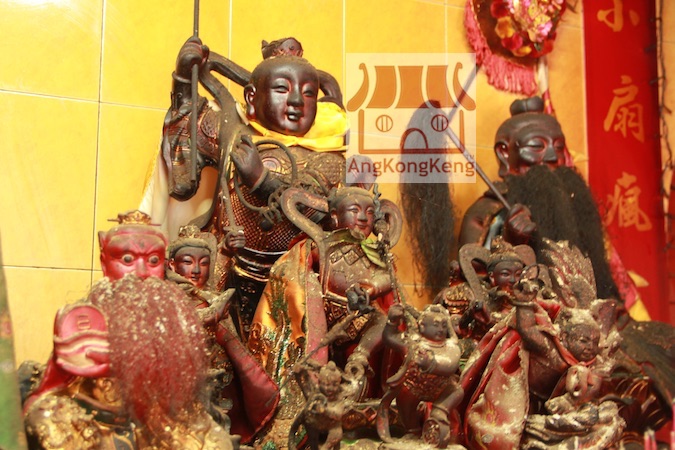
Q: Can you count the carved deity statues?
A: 9